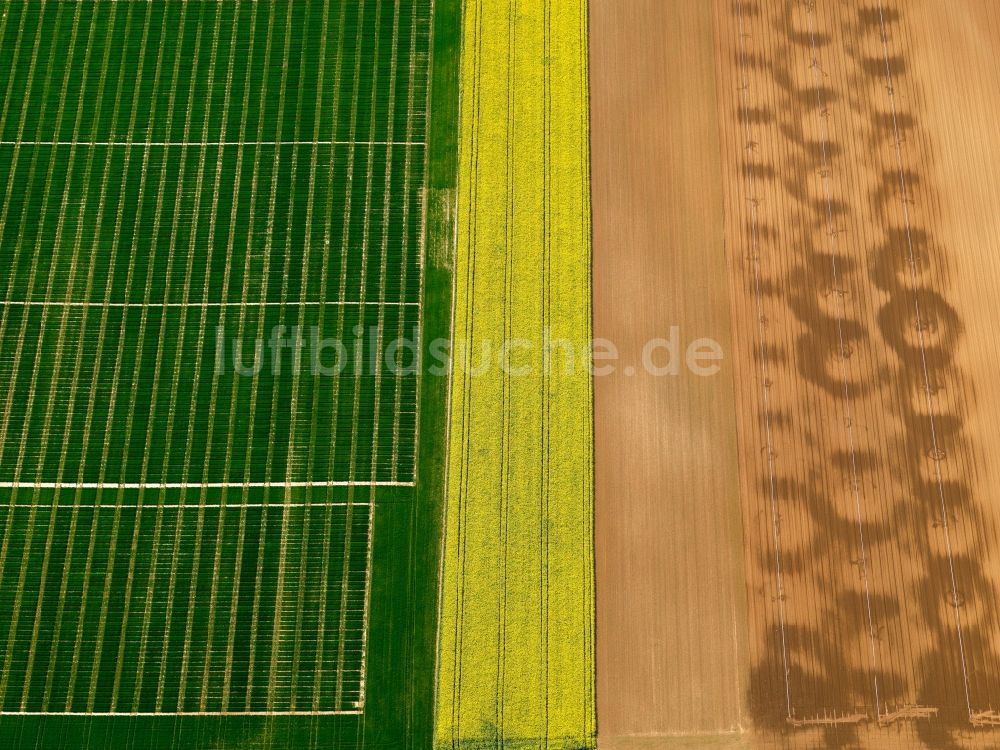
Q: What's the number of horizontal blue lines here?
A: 0